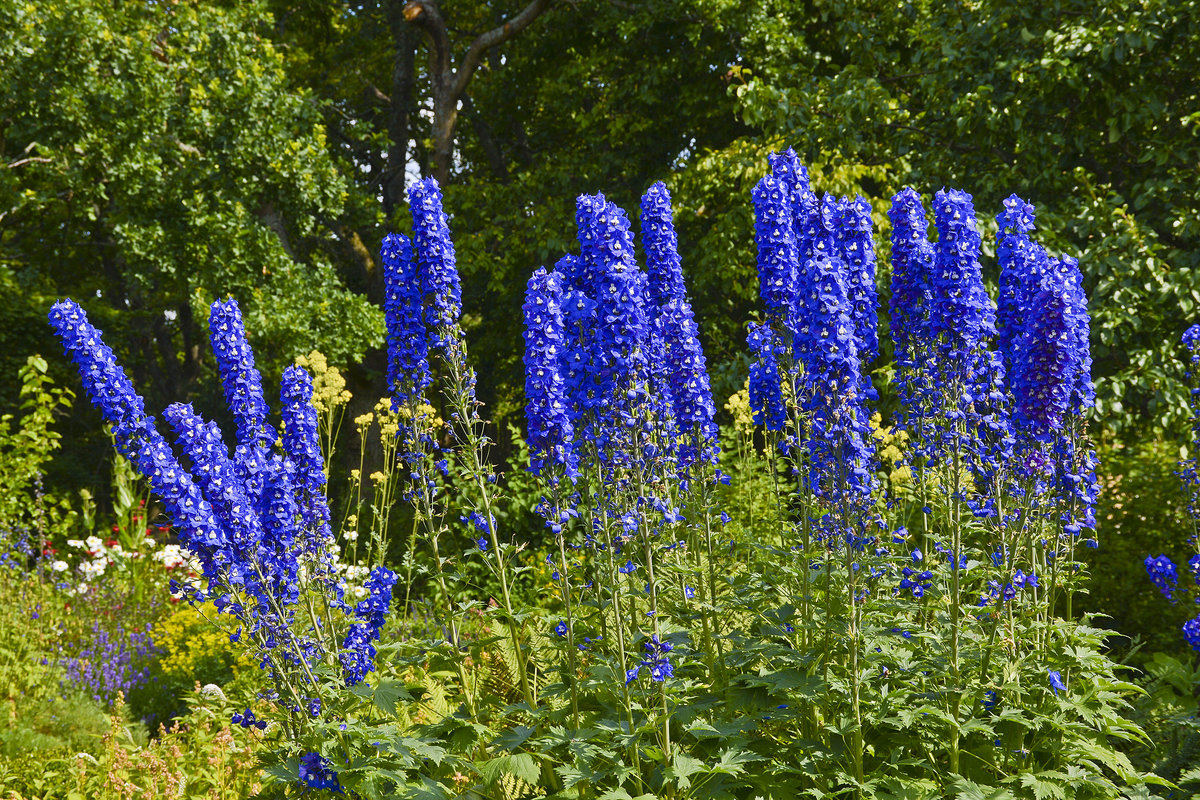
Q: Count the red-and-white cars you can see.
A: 0